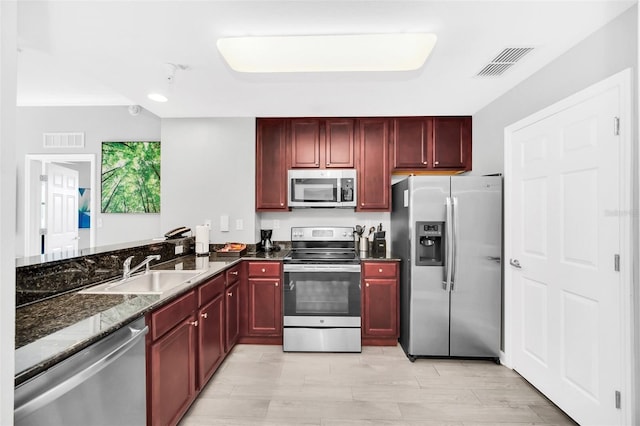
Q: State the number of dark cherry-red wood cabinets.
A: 11